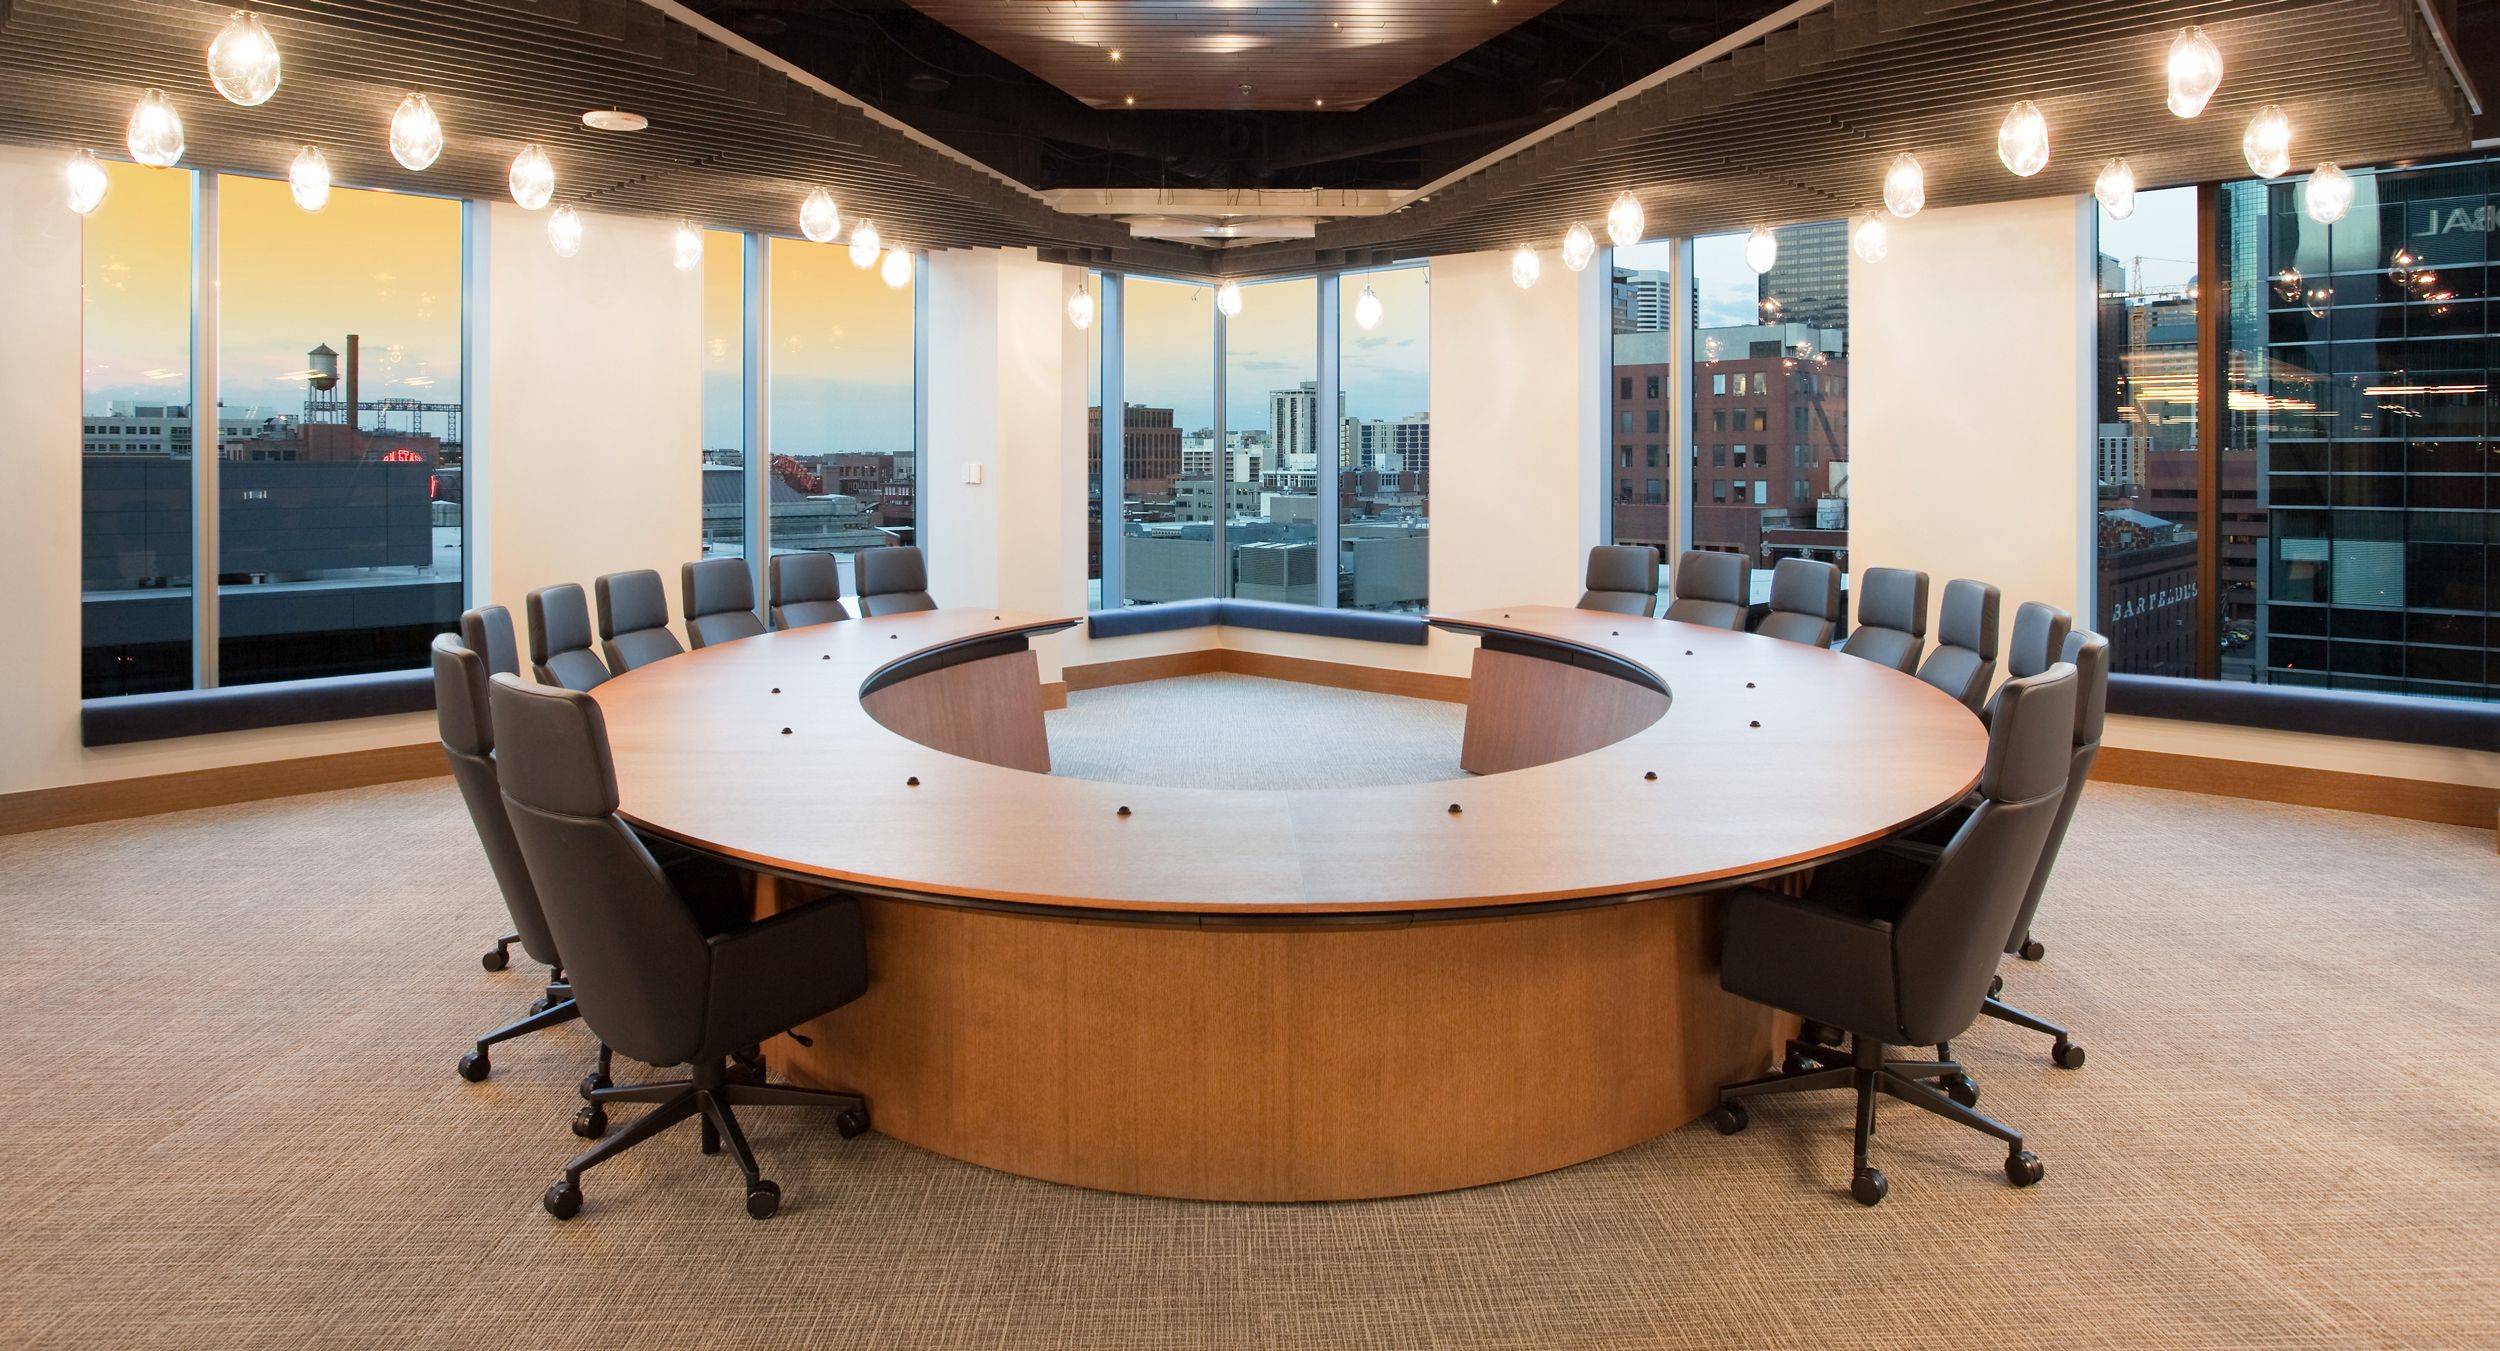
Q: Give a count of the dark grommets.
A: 14